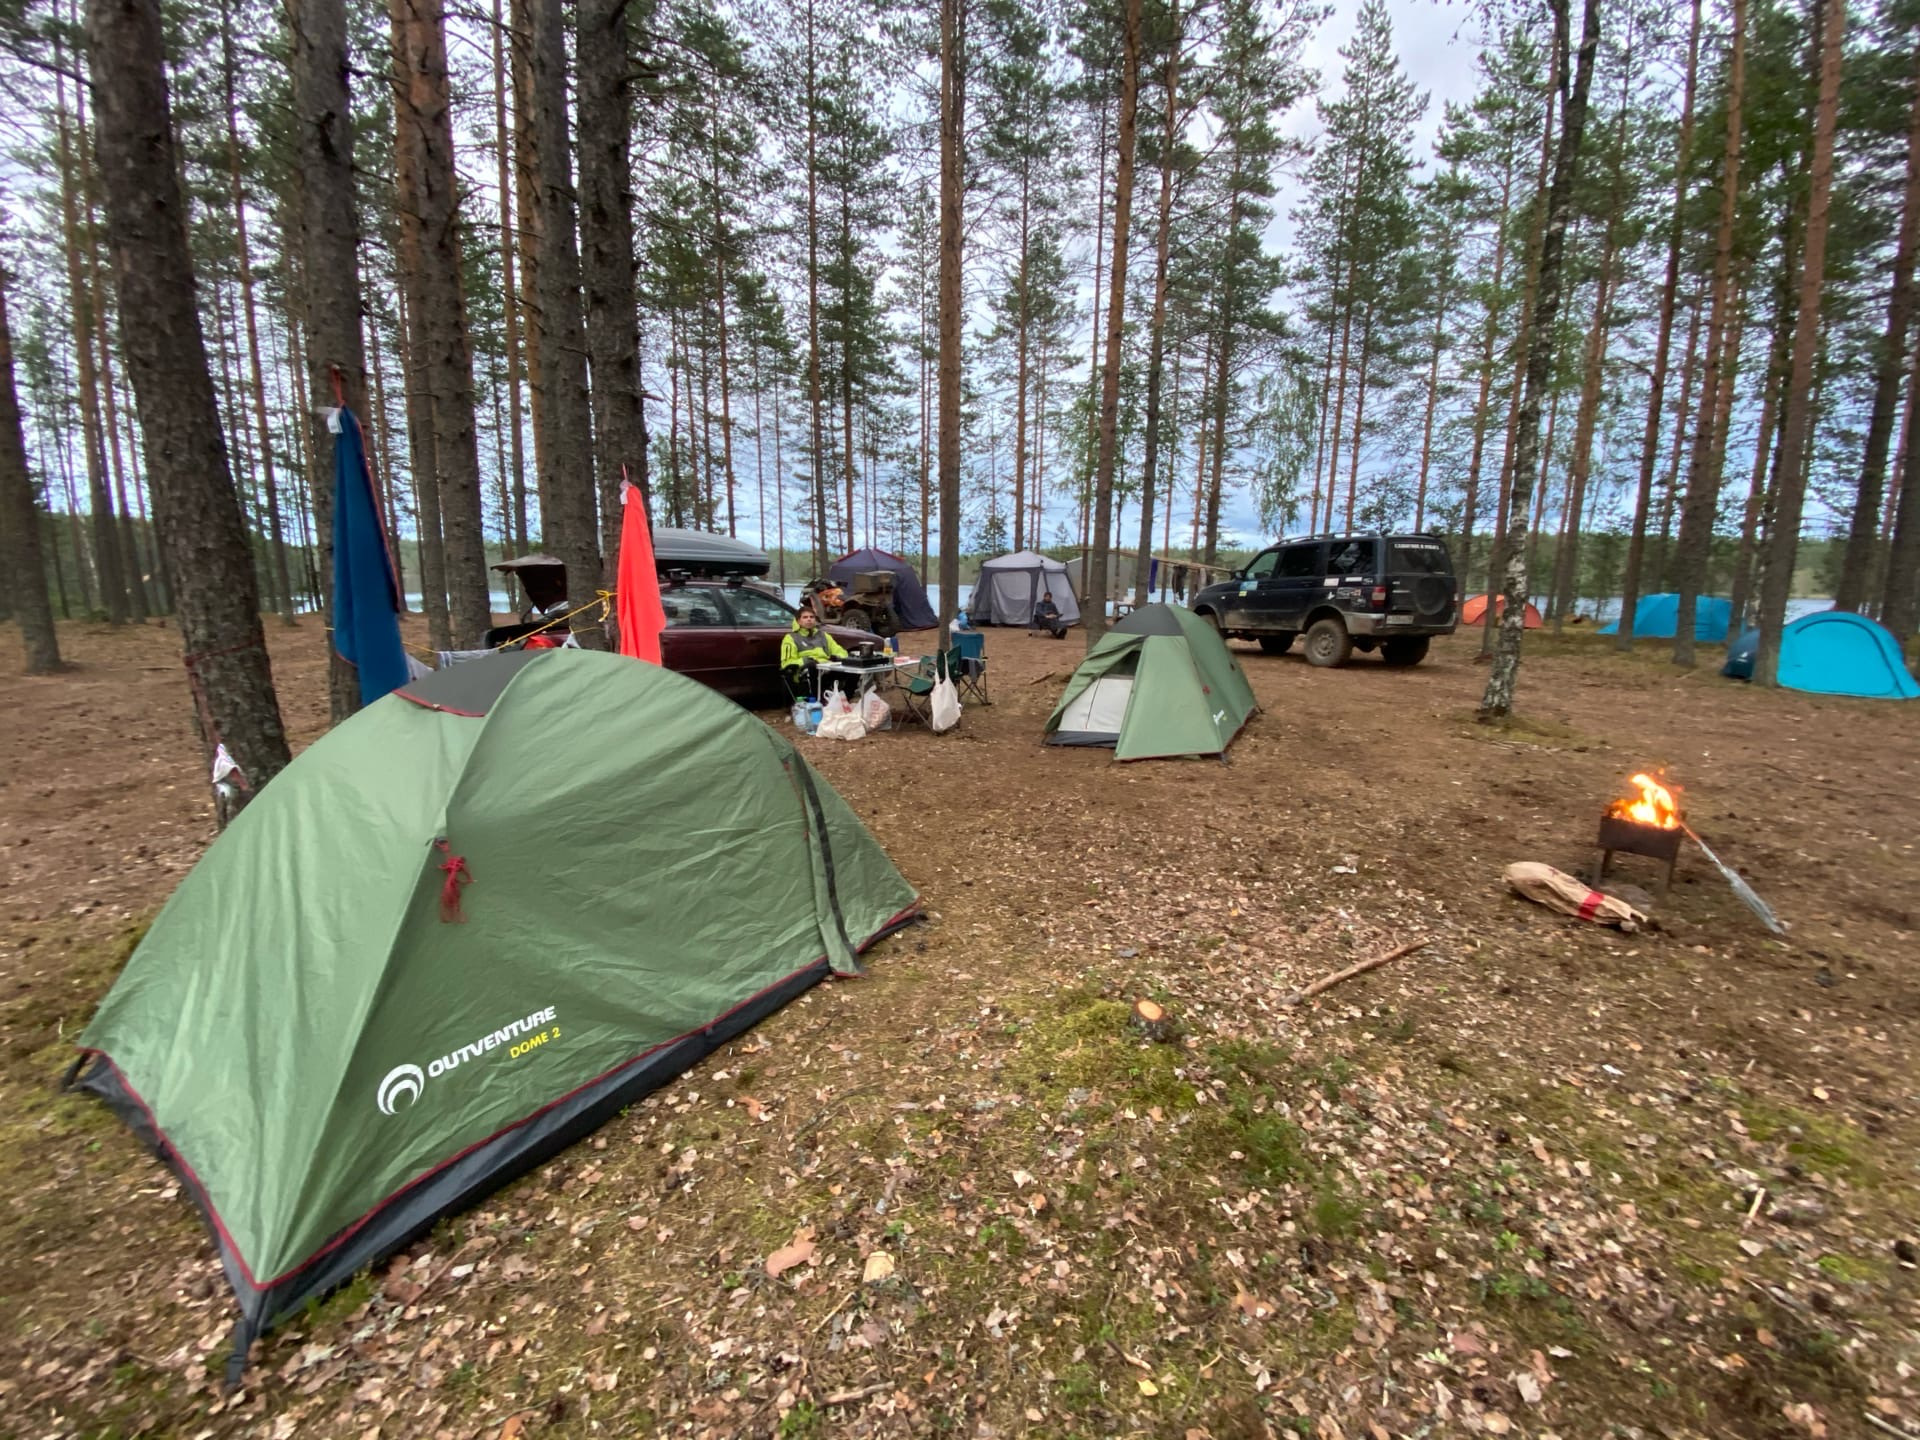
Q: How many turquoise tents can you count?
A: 2